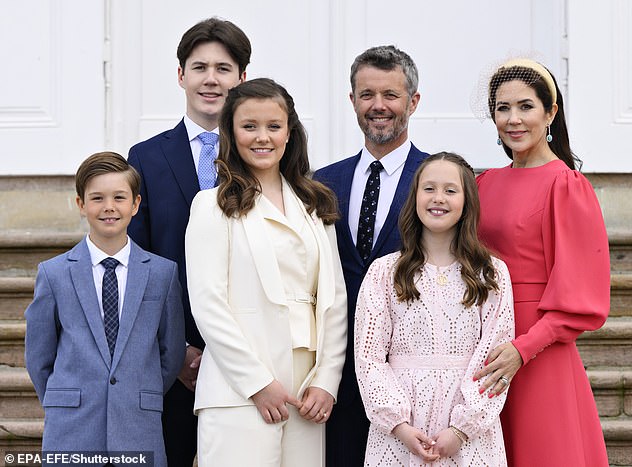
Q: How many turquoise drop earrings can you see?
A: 2